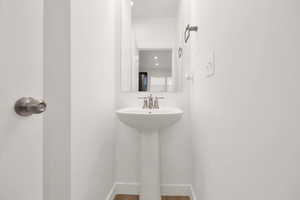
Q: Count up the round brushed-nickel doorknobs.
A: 1